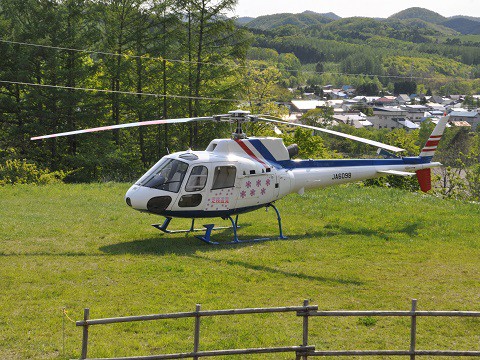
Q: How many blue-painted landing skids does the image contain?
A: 2